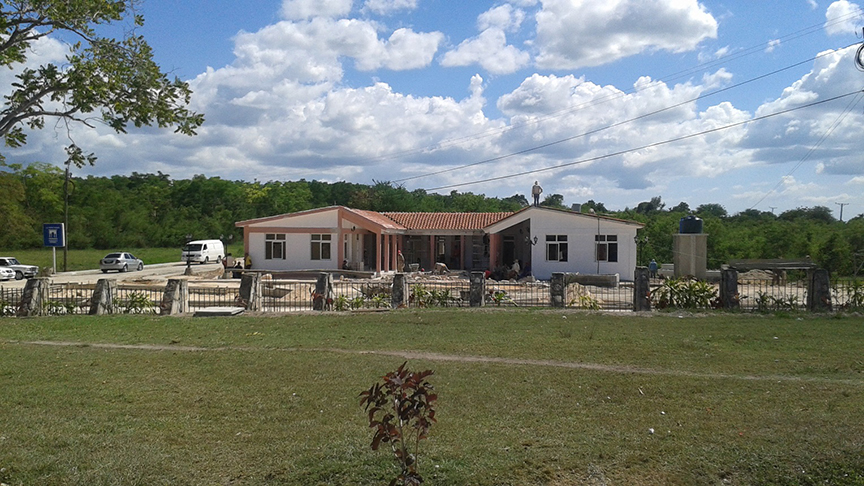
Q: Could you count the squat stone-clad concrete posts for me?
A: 11